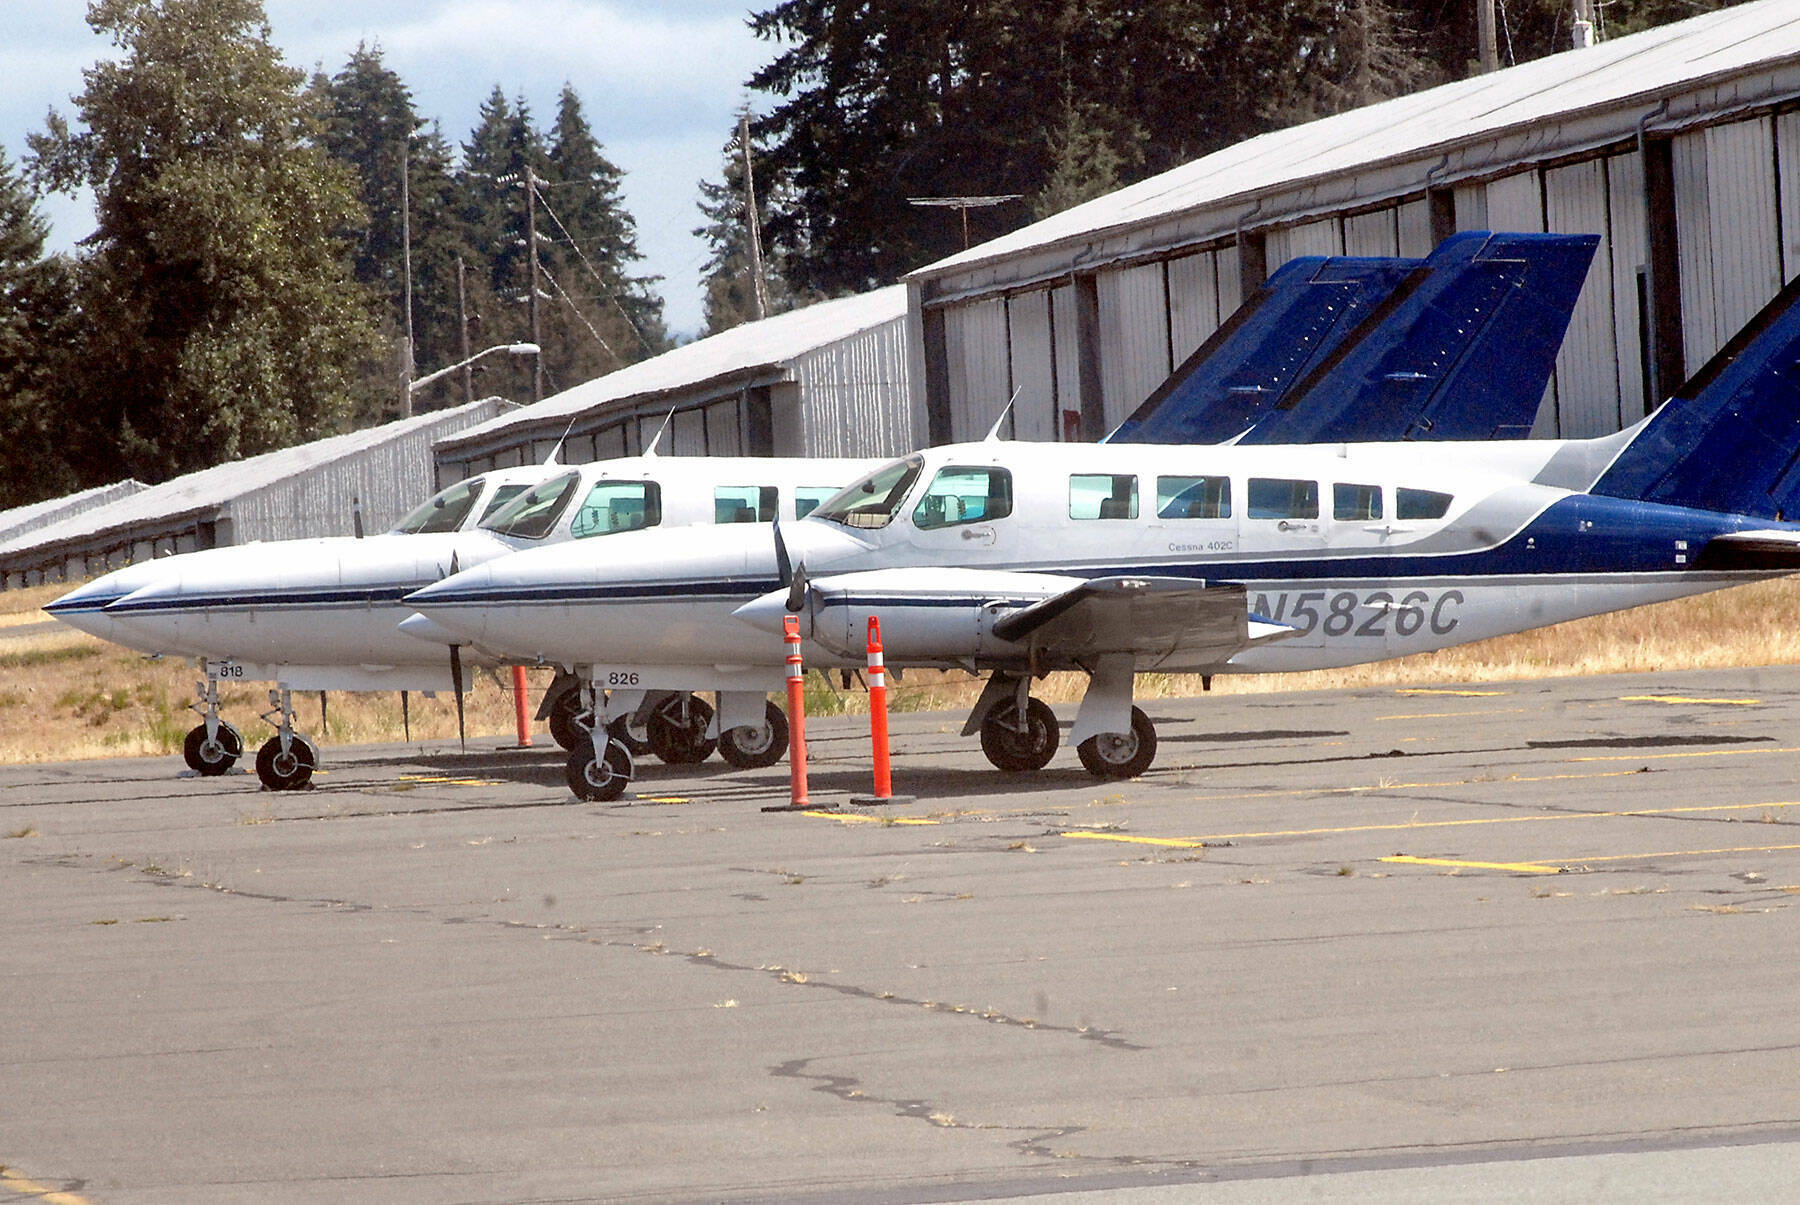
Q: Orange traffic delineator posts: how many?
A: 3